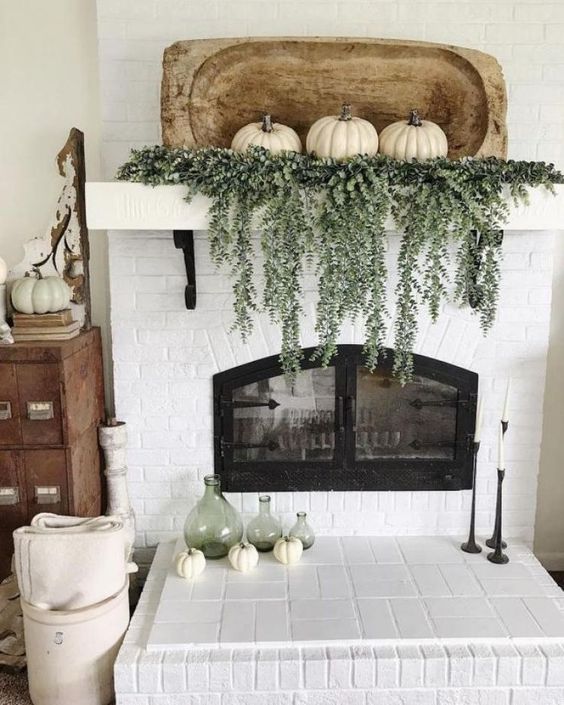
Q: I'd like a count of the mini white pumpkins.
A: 3